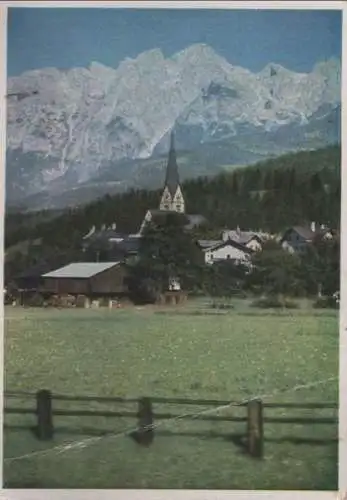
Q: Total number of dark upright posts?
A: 3